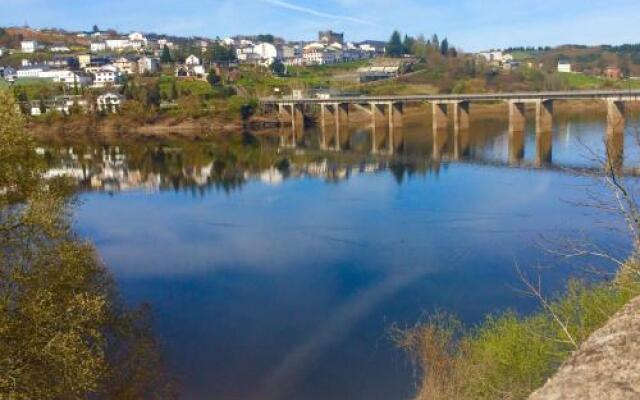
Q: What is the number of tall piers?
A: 11